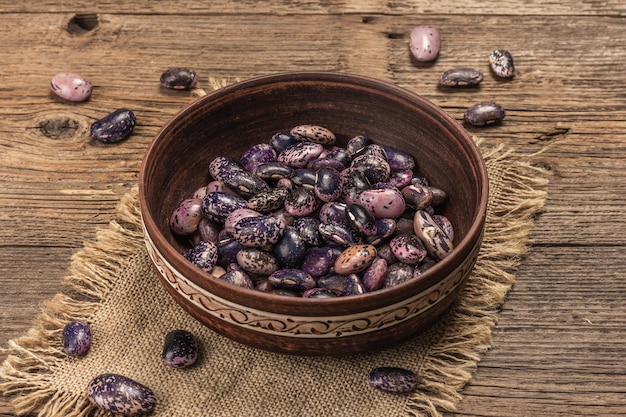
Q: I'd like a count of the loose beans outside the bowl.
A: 11